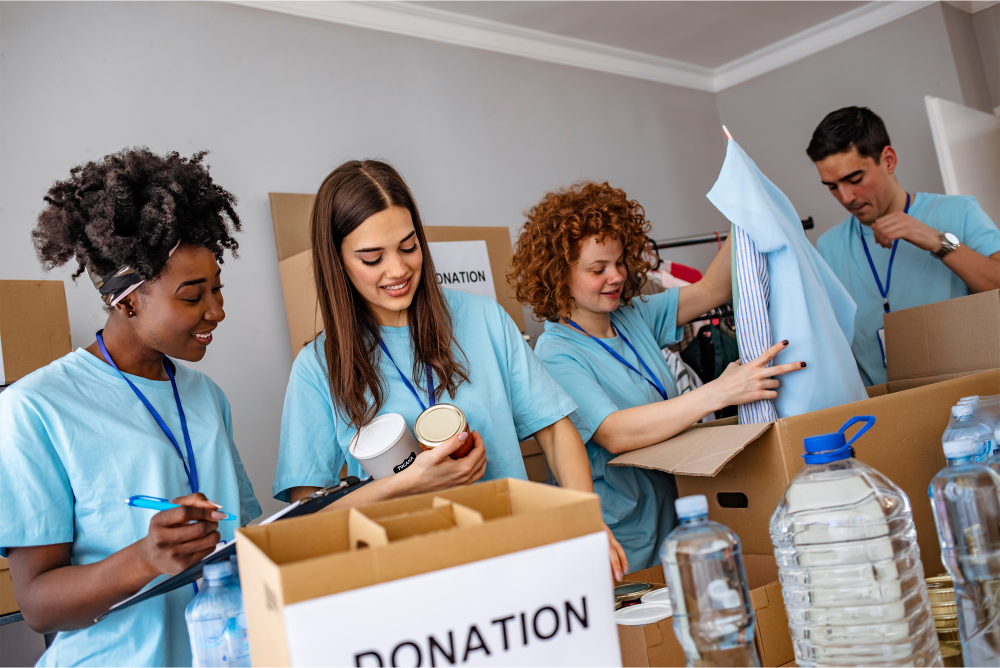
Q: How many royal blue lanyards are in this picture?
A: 4